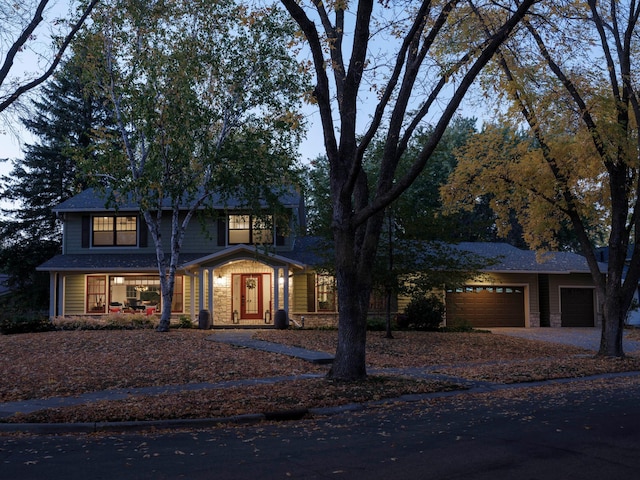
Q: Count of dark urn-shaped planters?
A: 2